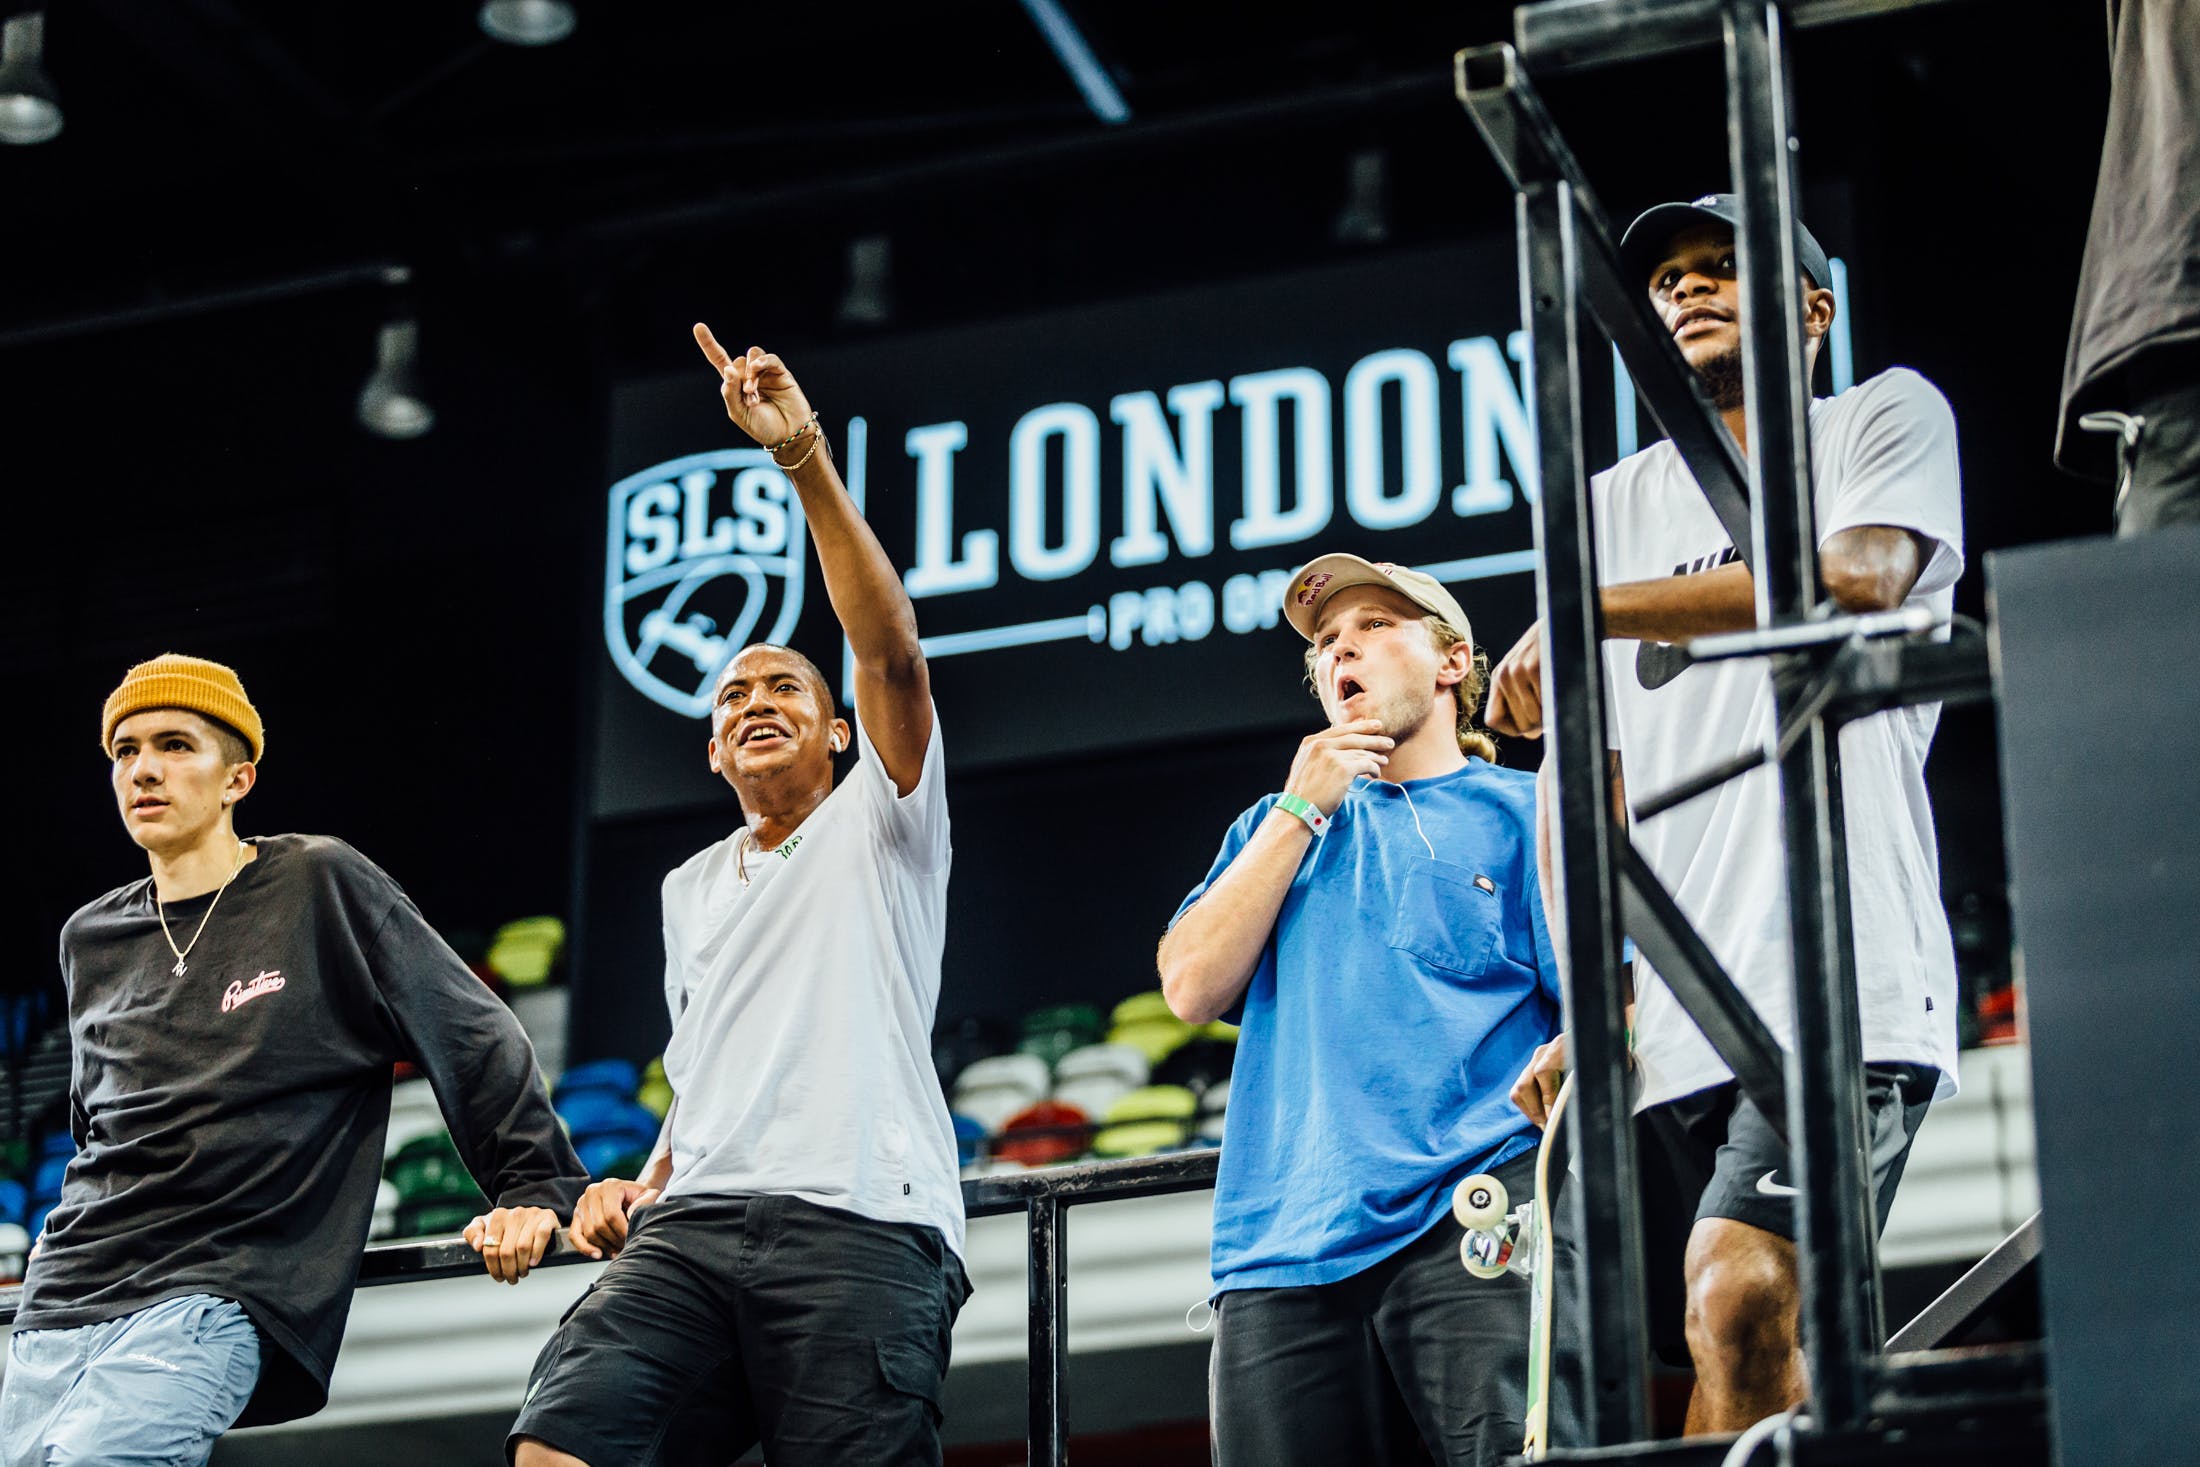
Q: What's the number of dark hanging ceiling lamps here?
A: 5